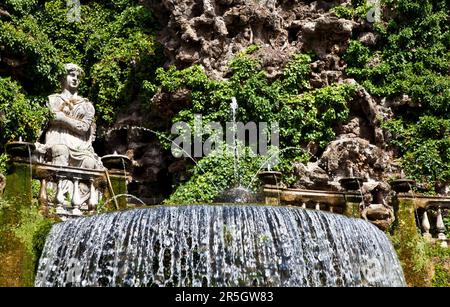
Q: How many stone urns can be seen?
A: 5